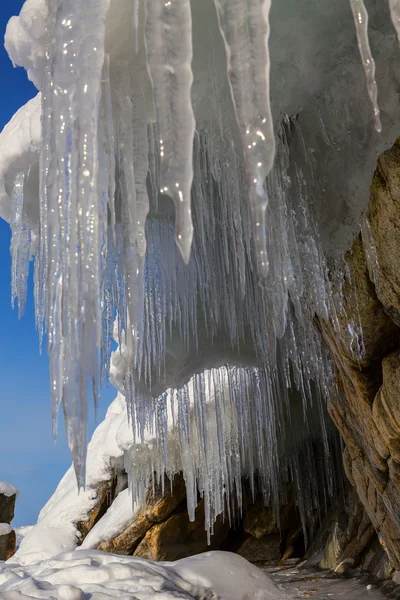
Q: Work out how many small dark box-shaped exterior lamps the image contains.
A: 0